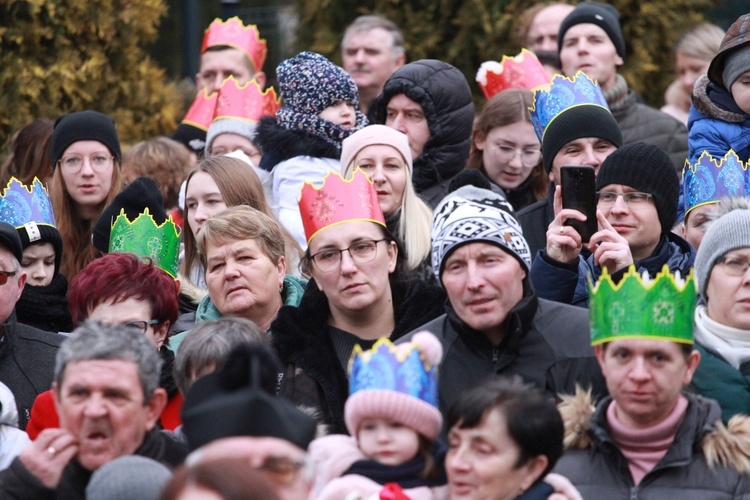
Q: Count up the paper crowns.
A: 11